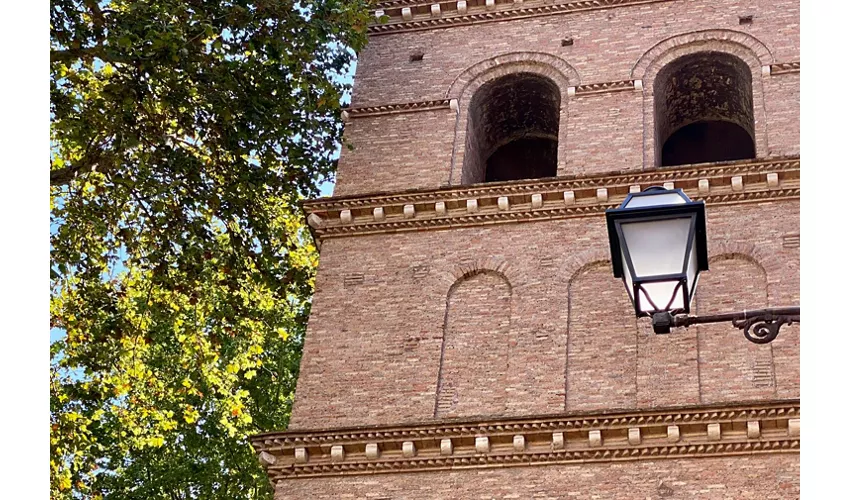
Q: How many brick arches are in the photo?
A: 5